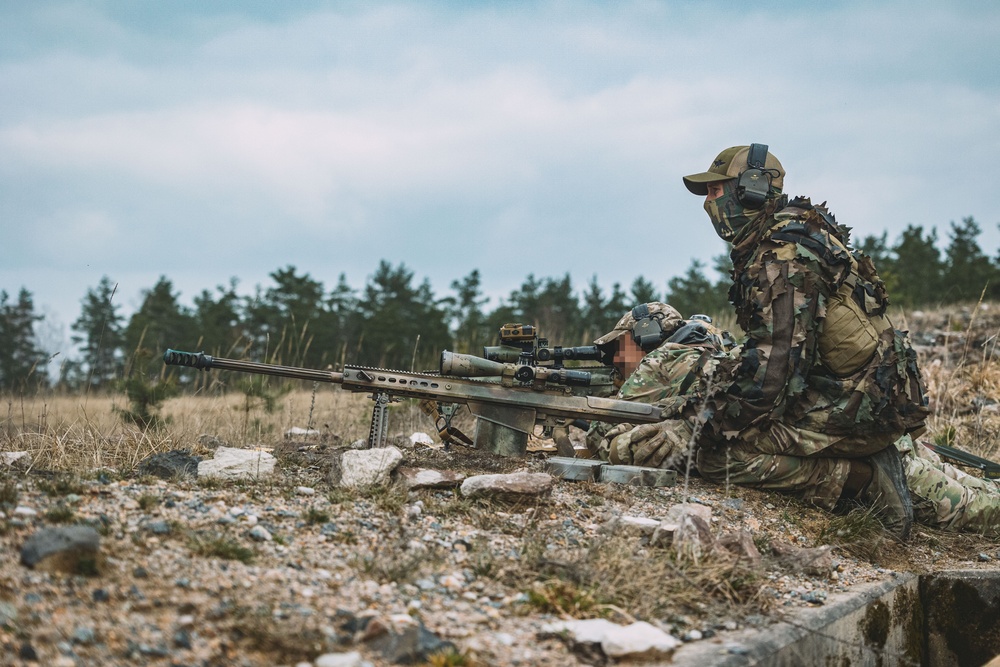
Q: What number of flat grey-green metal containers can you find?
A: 2